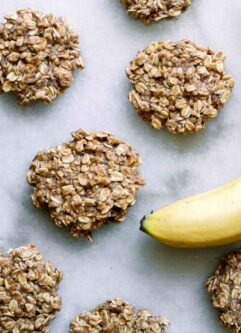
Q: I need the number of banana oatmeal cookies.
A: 7